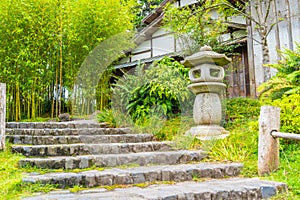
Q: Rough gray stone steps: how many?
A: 7